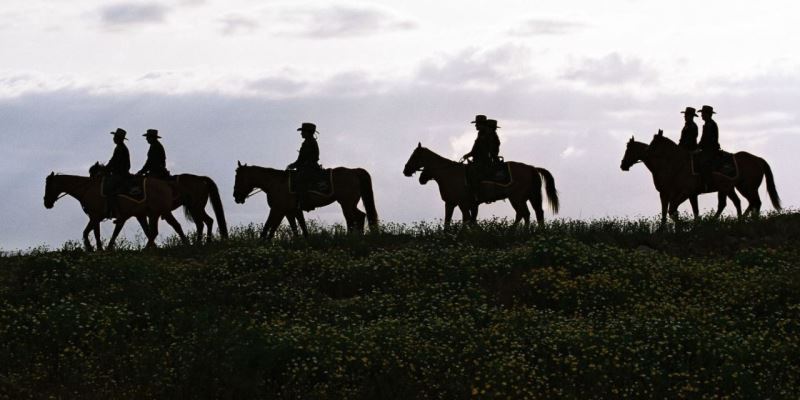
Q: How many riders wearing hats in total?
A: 7